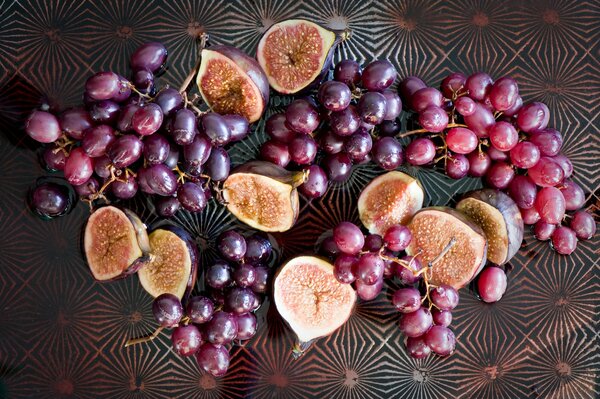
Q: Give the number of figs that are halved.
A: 9